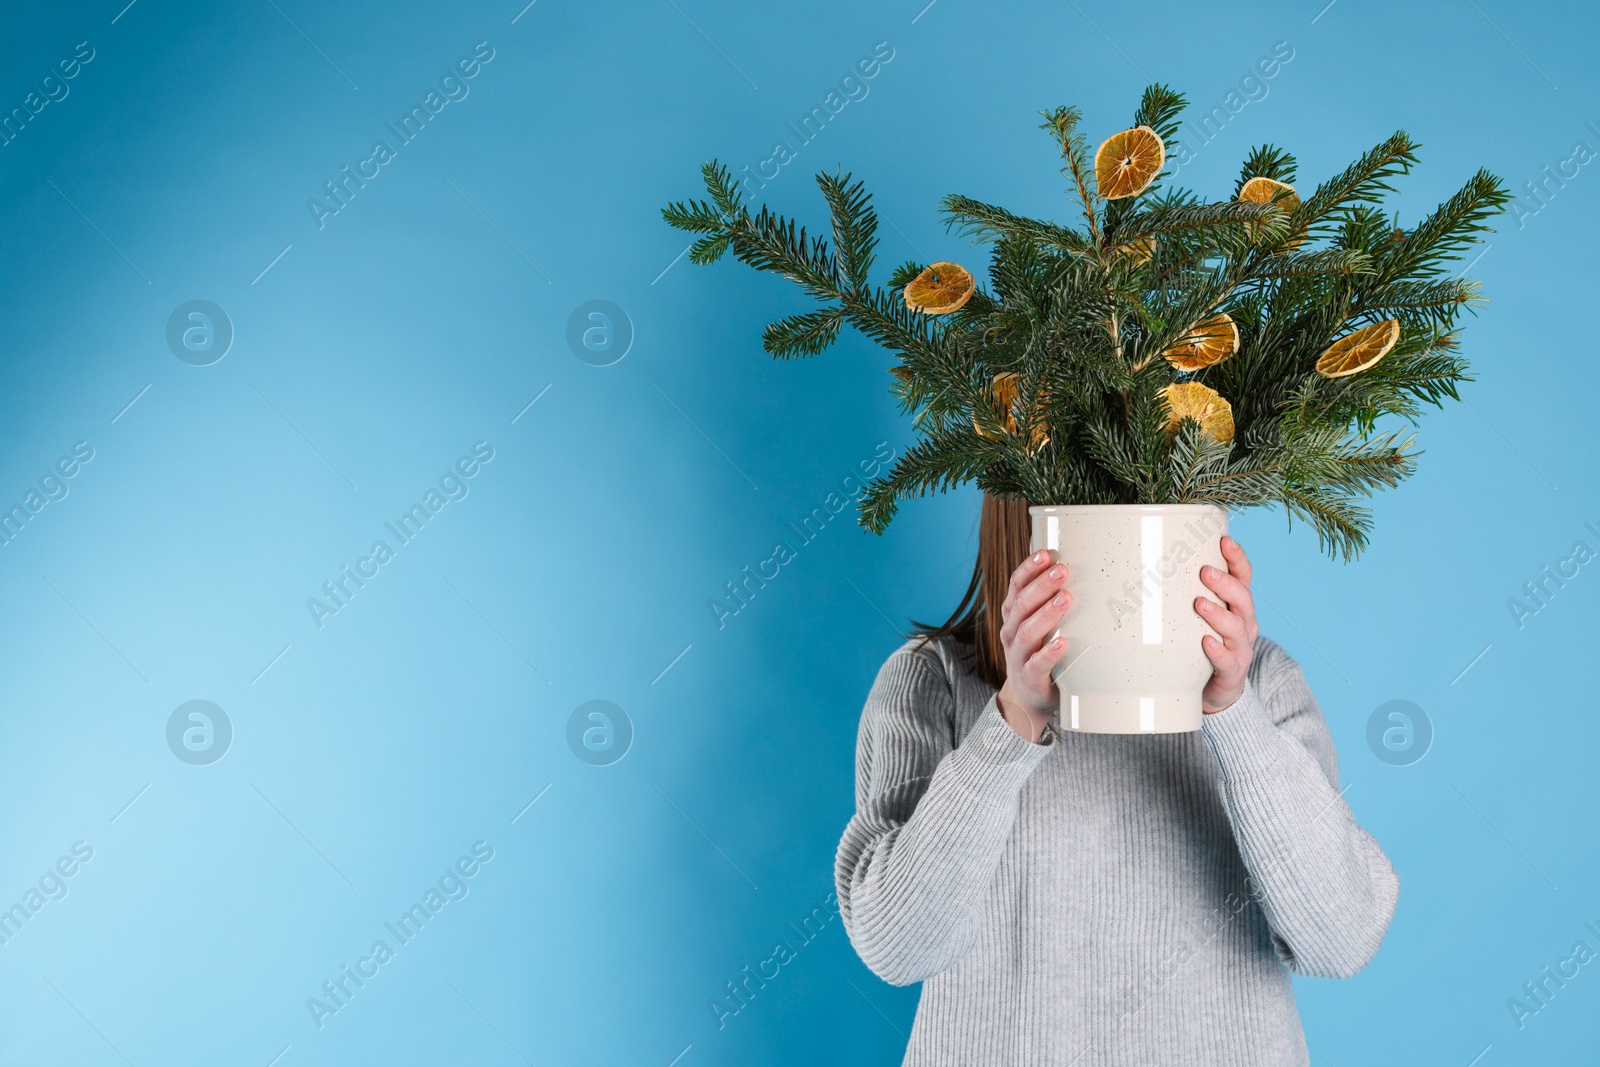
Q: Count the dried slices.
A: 8